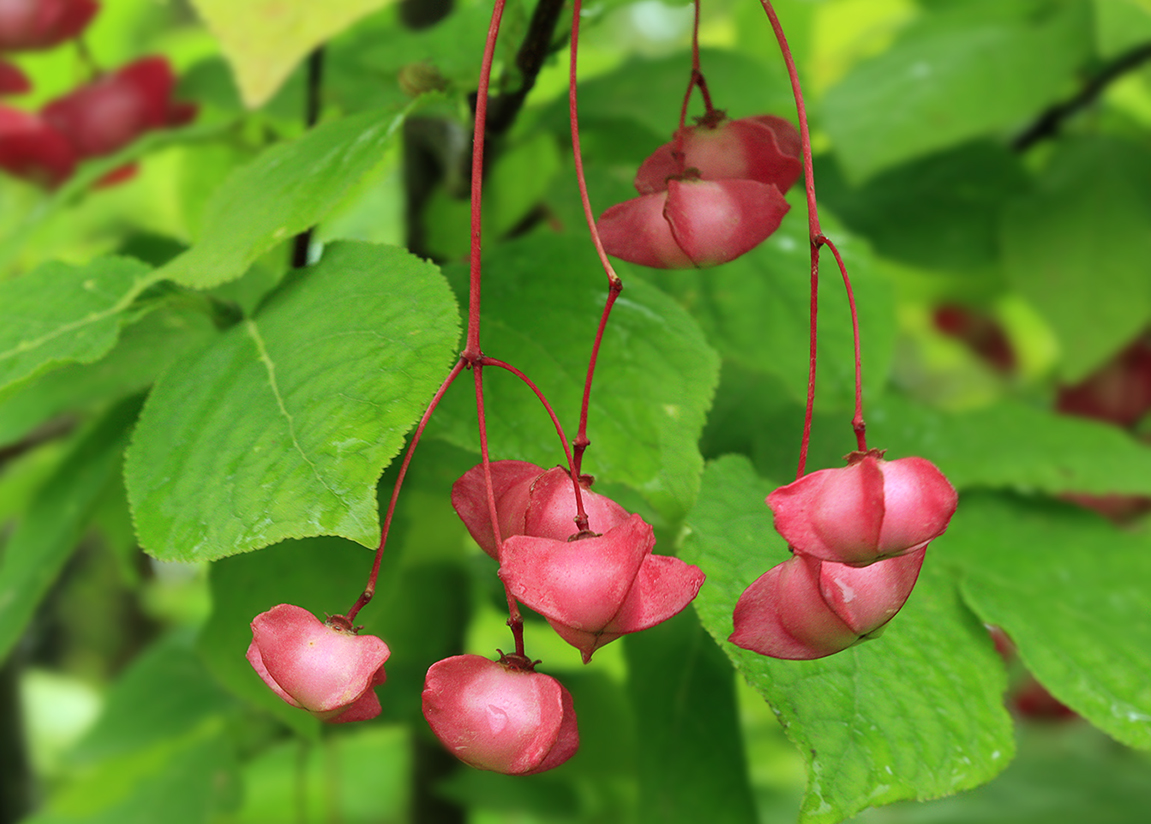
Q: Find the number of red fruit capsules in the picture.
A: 8